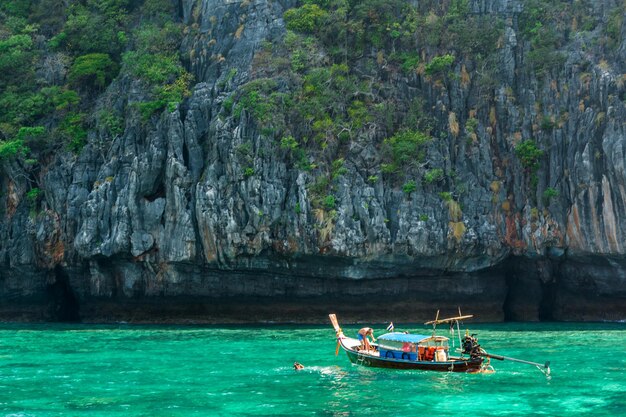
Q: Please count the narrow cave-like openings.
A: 3